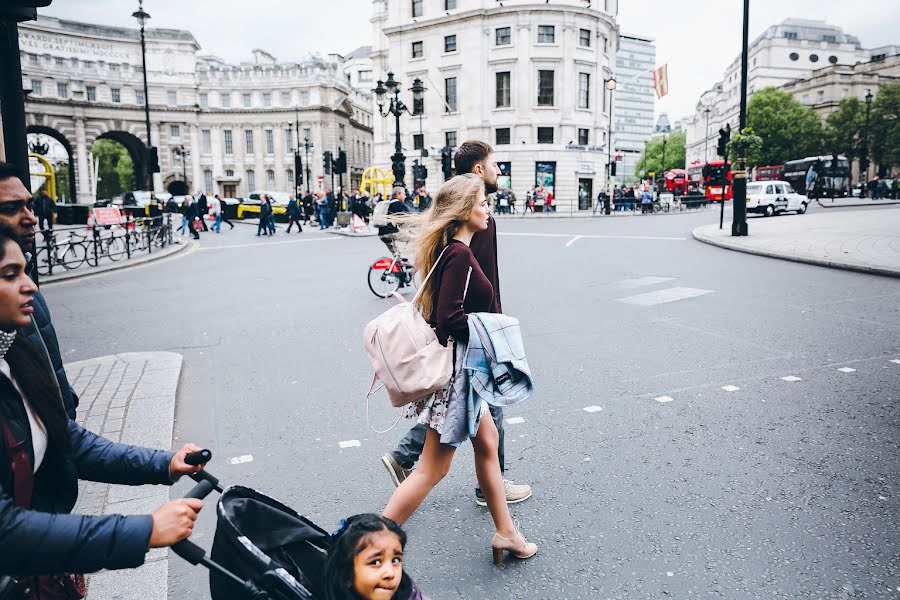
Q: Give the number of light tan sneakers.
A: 2